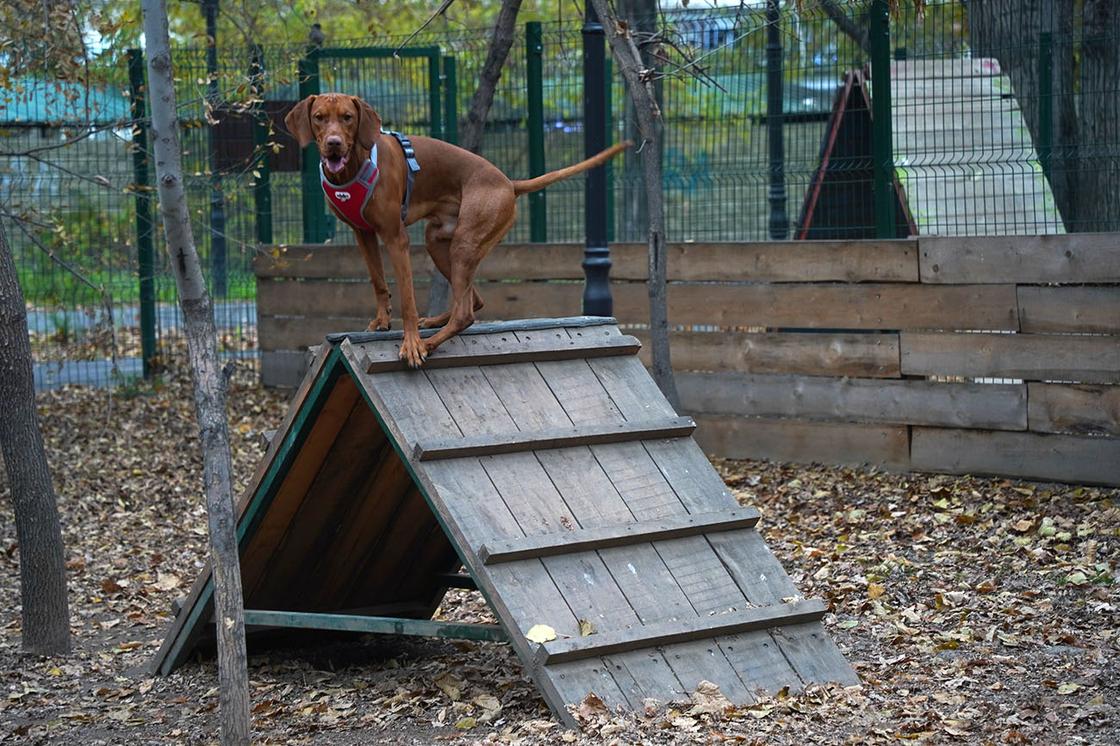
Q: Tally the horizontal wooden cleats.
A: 4